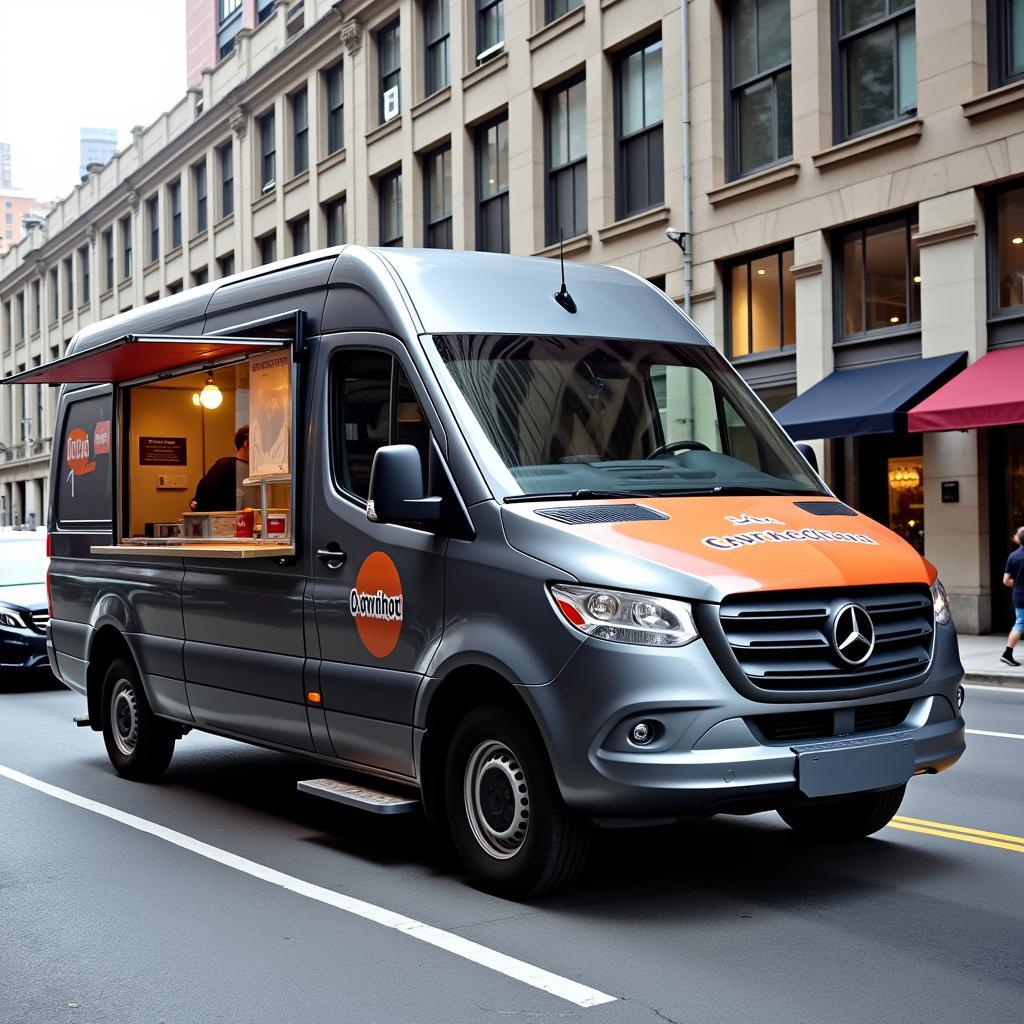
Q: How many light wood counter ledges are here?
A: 1